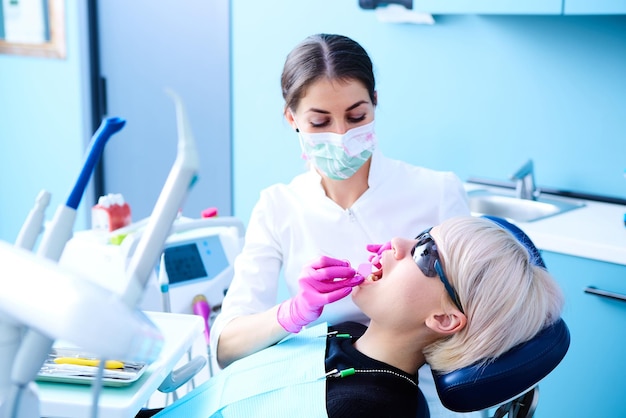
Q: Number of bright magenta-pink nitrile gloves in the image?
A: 2